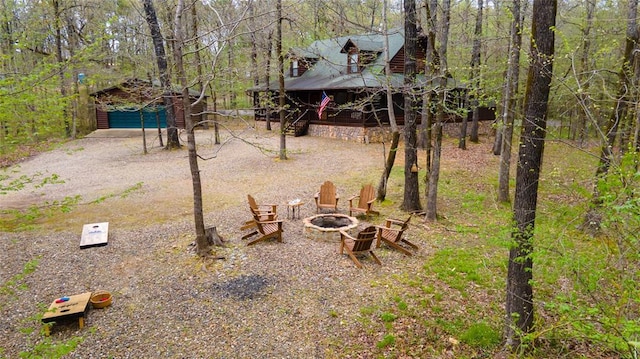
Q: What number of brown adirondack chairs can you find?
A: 6